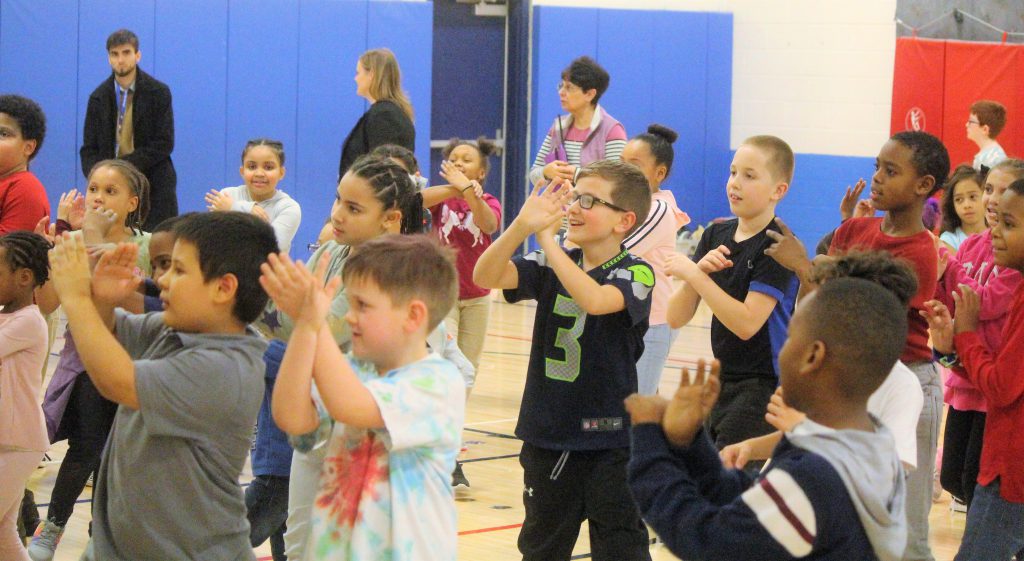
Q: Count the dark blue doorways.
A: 1